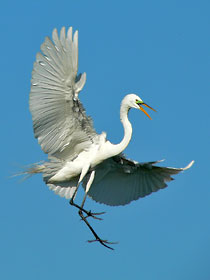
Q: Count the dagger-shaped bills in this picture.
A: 1